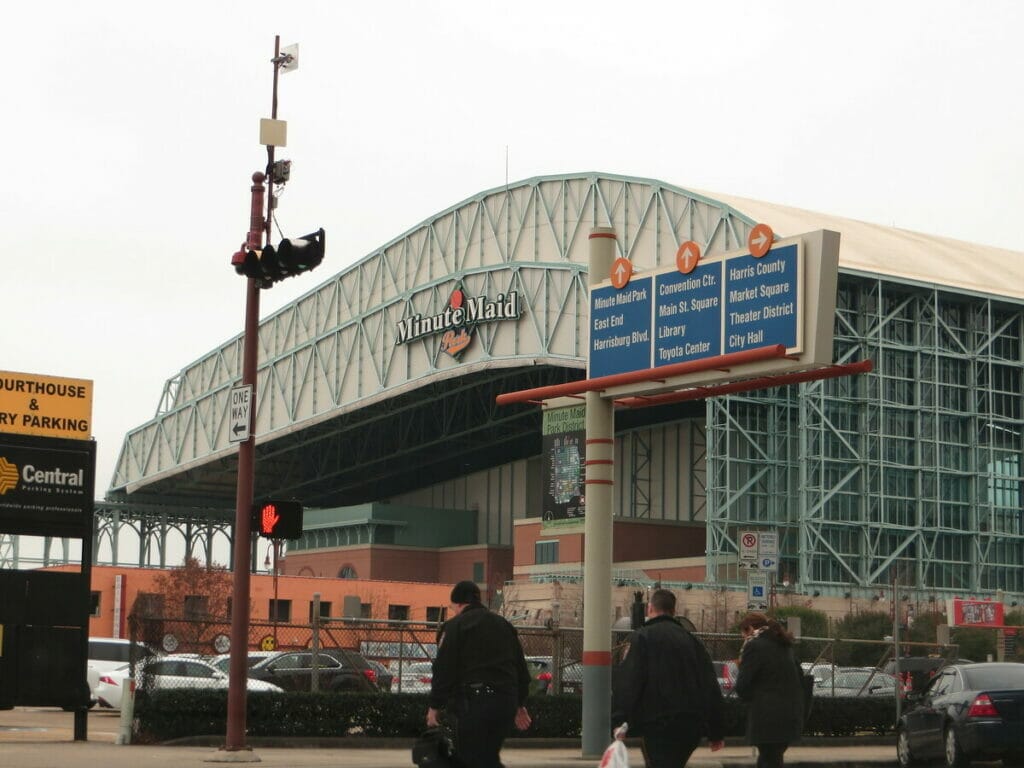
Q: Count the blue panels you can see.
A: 3